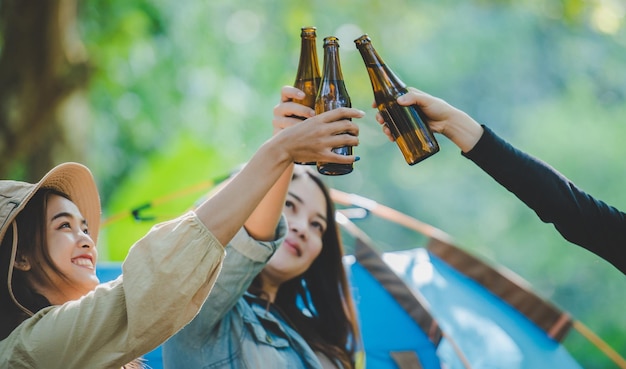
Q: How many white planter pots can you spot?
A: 0